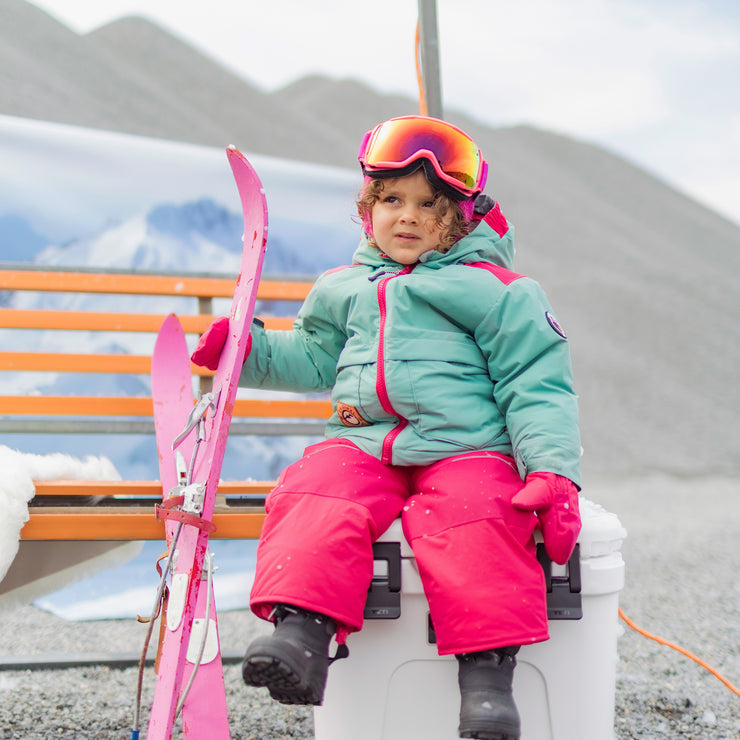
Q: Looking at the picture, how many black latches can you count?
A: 2